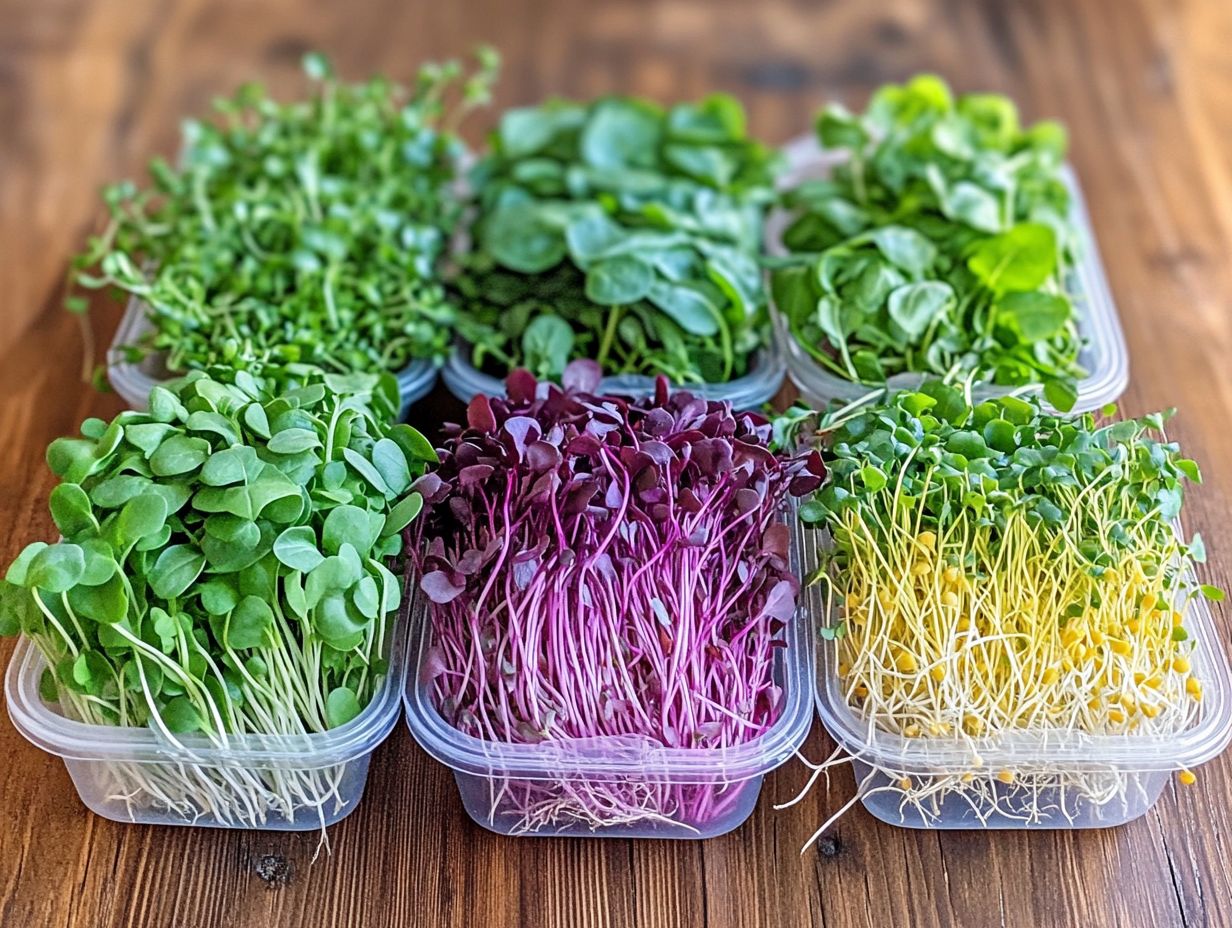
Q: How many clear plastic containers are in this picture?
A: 6